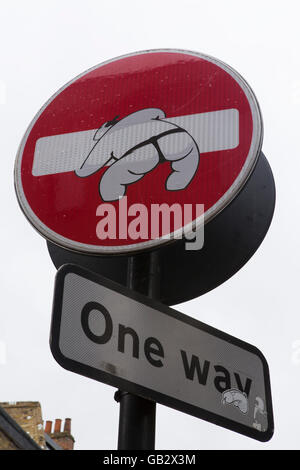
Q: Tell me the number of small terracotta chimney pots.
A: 3